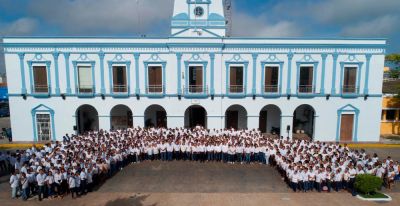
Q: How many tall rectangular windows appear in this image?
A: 9